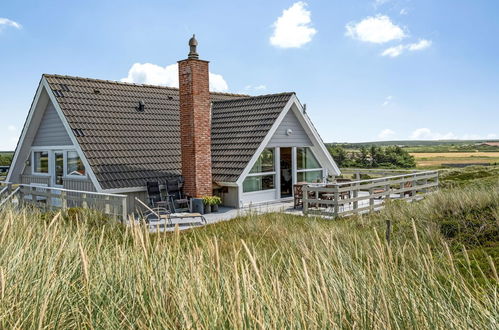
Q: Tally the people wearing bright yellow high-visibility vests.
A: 0